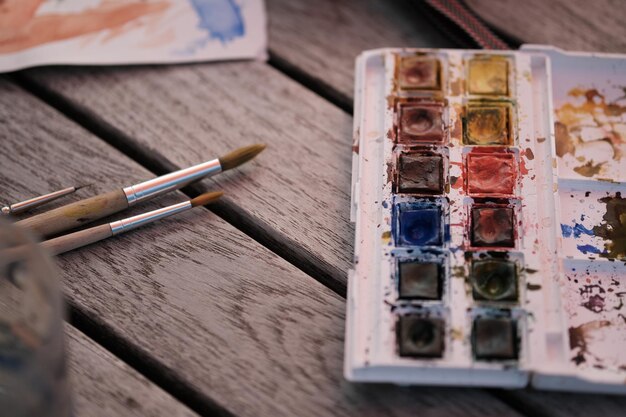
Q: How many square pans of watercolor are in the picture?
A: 12